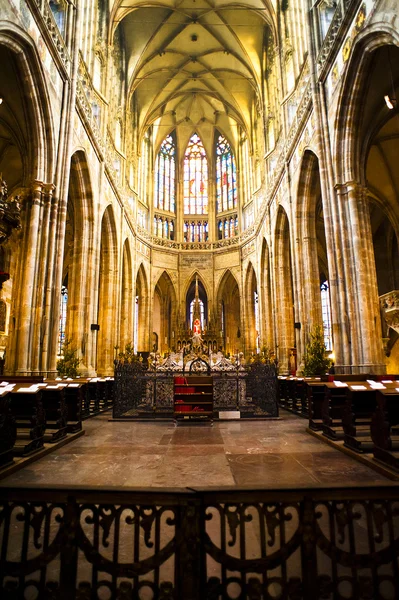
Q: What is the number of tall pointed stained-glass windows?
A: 3